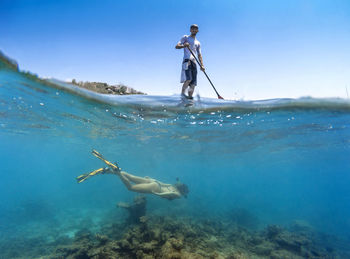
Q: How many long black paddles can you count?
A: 1